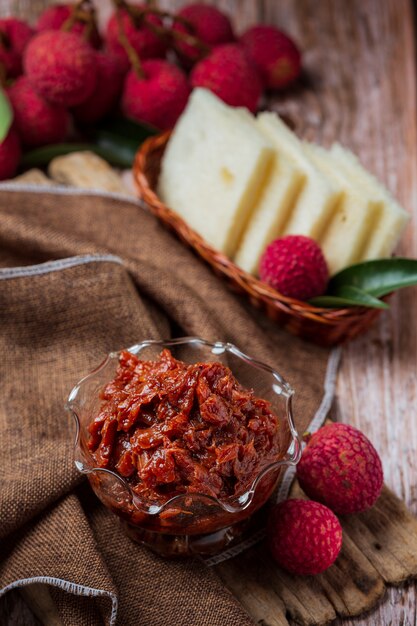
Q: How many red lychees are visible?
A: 14